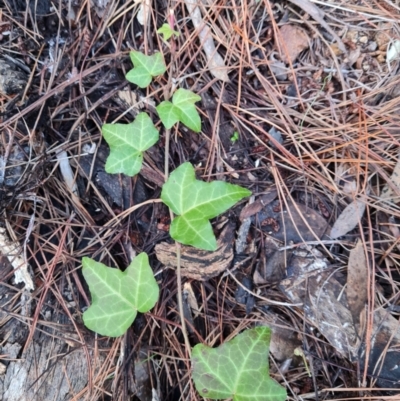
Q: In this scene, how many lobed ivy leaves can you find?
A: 7